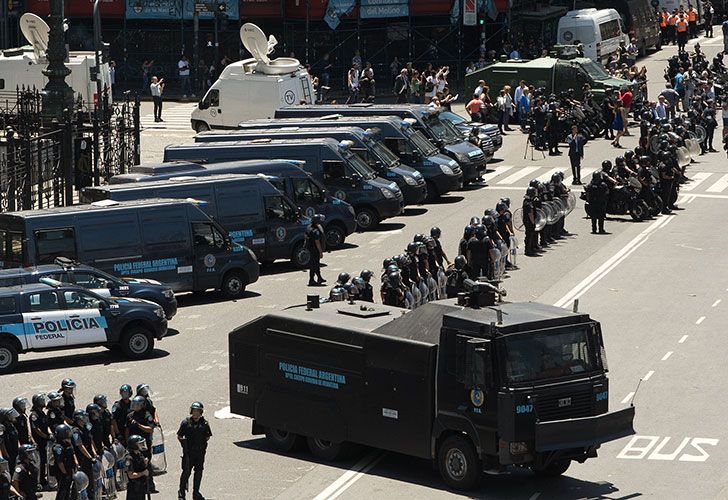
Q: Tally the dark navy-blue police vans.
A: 7